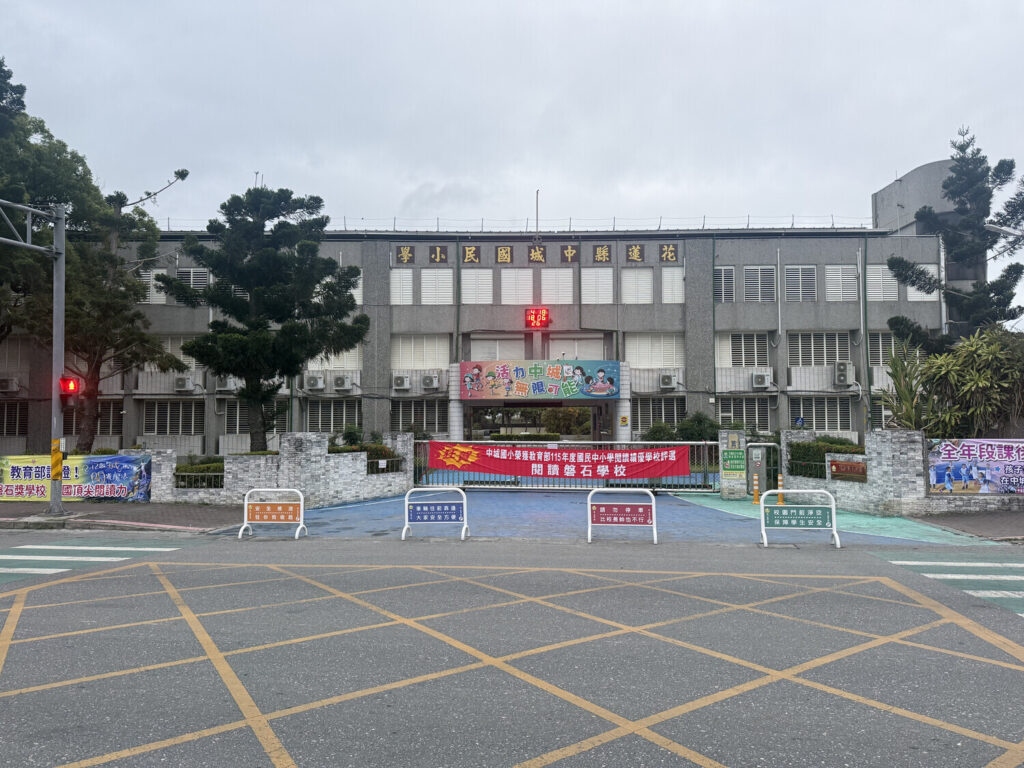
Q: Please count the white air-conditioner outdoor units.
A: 10